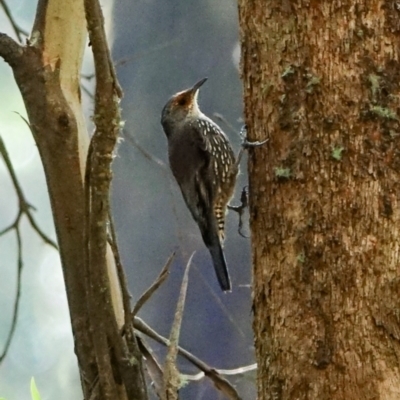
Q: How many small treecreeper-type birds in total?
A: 1